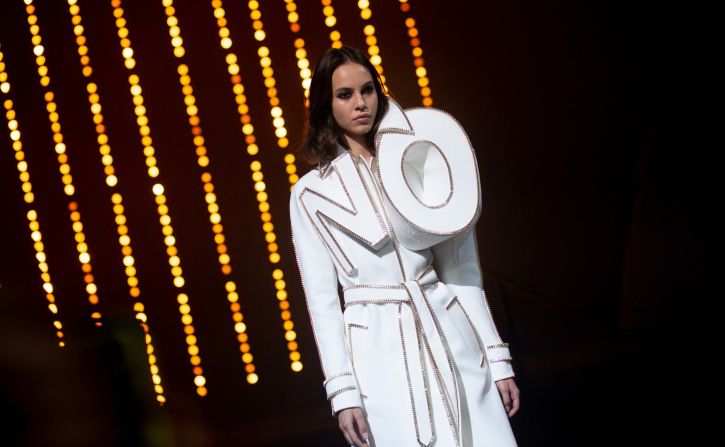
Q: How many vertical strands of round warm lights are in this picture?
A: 11